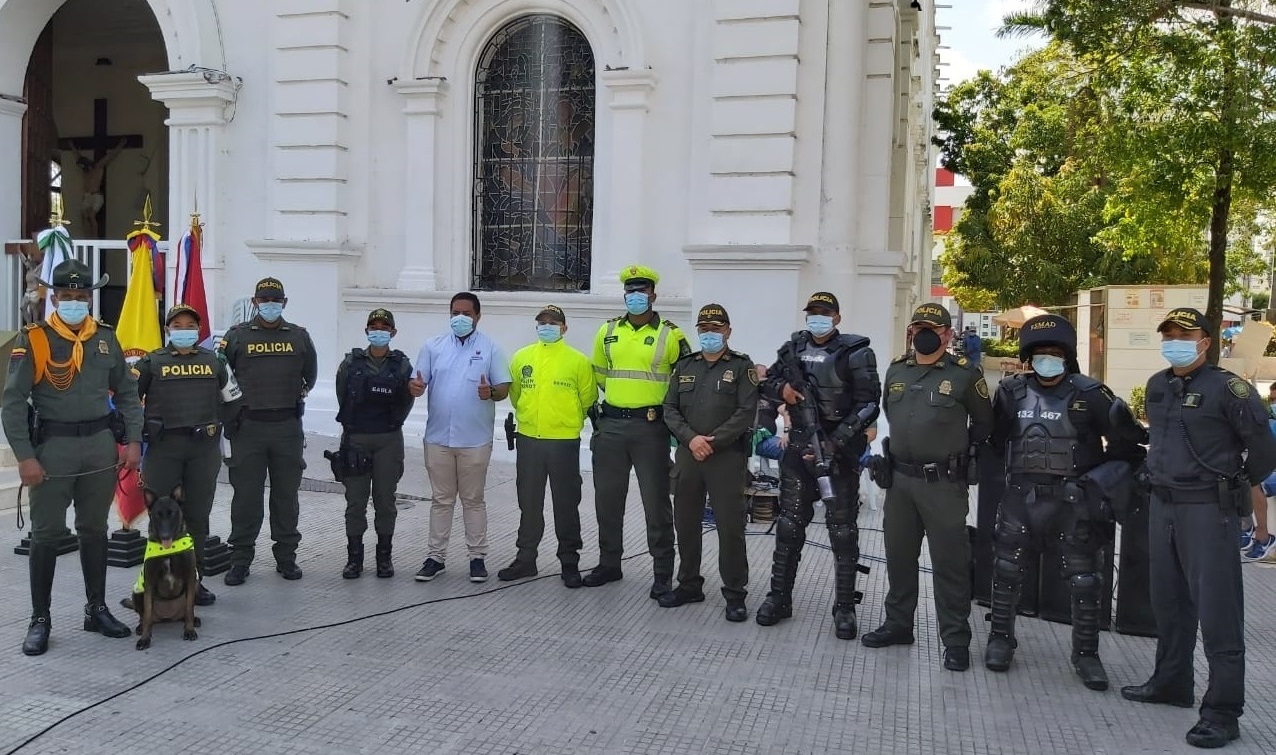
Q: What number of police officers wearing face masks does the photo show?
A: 11